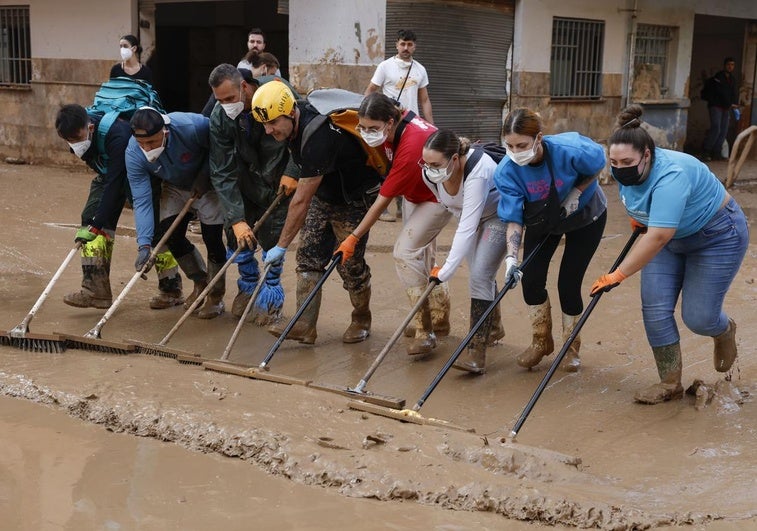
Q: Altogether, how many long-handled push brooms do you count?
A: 8